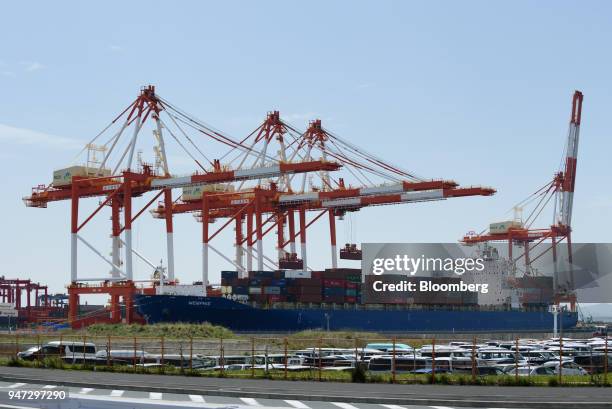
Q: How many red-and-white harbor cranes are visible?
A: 4